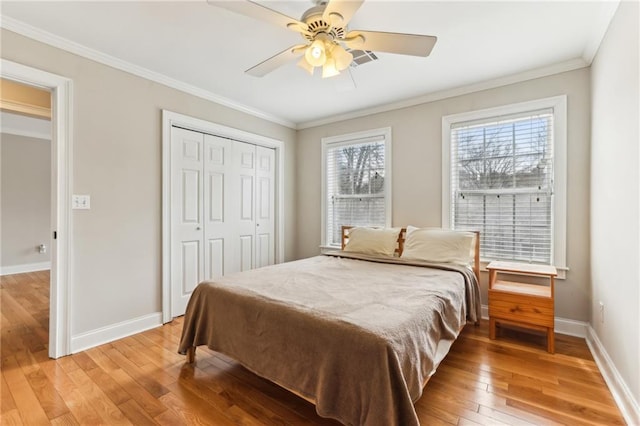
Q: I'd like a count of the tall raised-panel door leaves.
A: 4